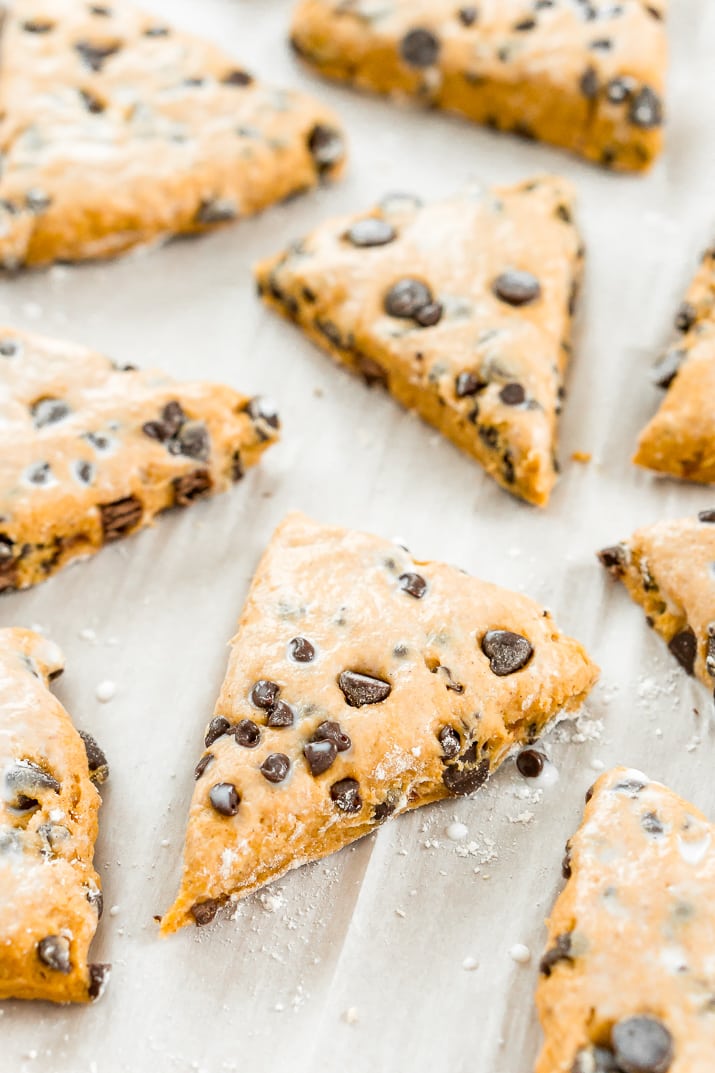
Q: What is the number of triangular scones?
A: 9